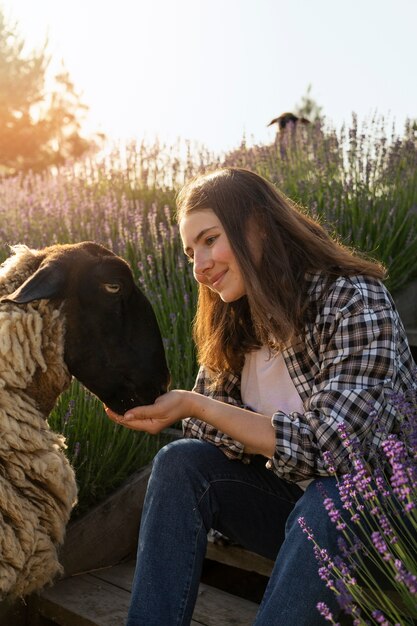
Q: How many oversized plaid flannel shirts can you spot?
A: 1